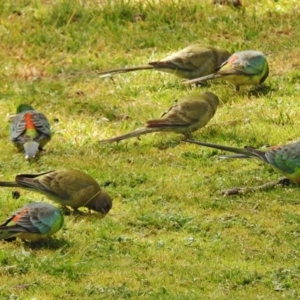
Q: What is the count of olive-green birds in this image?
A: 3